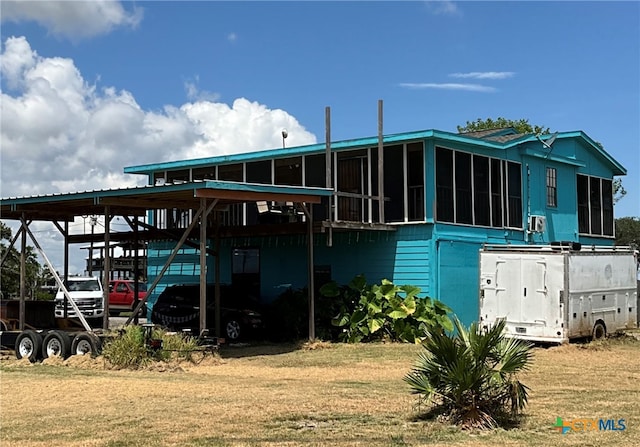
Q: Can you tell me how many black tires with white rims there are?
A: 3